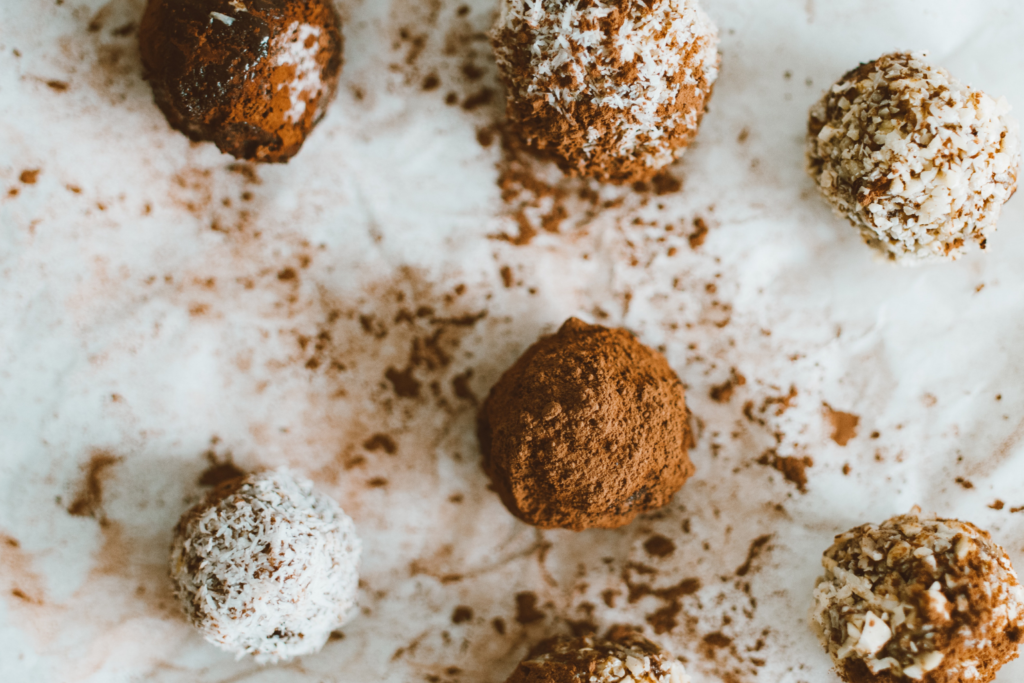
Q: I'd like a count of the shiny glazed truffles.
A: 1